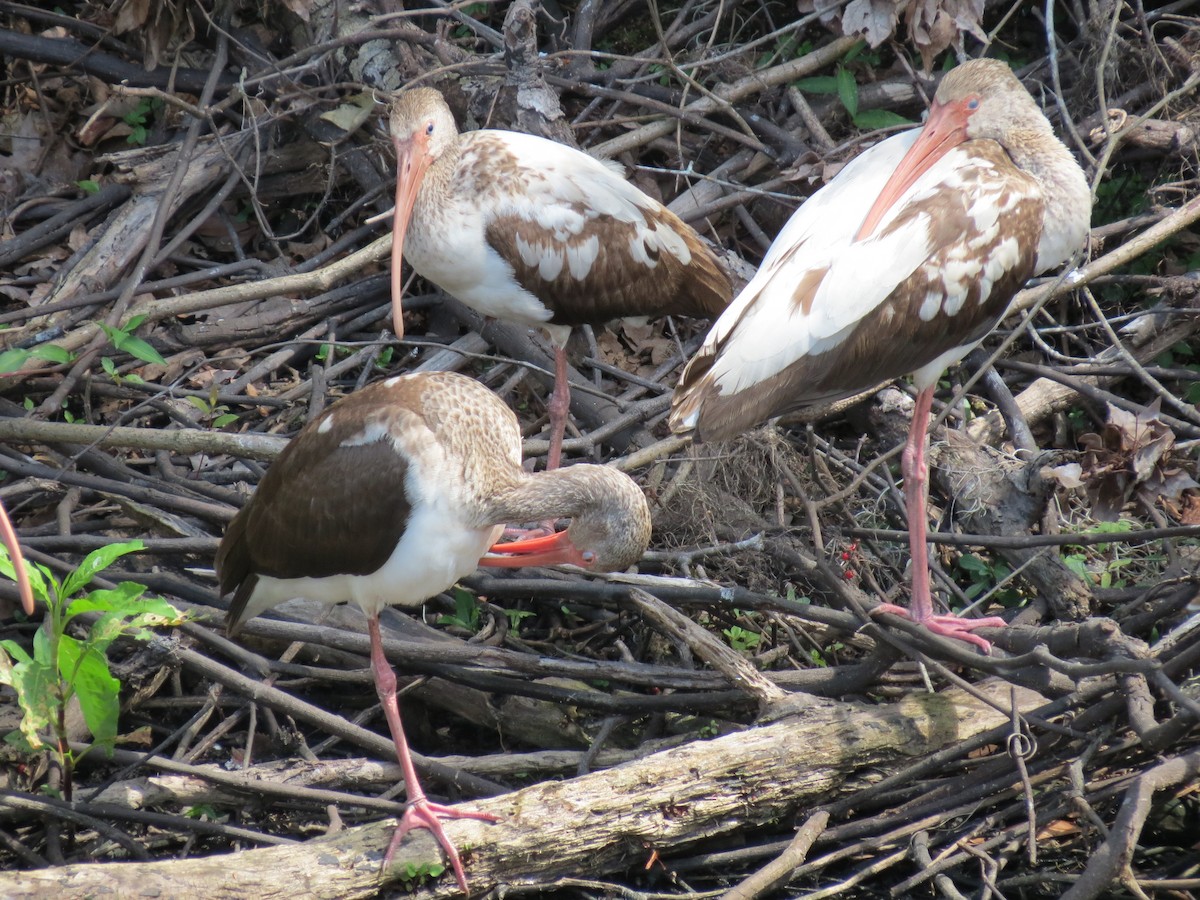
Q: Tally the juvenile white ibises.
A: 3